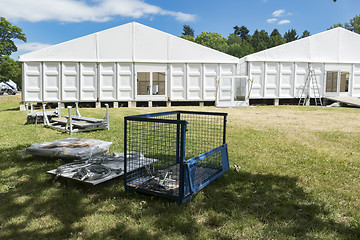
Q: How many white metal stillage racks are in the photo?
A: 2